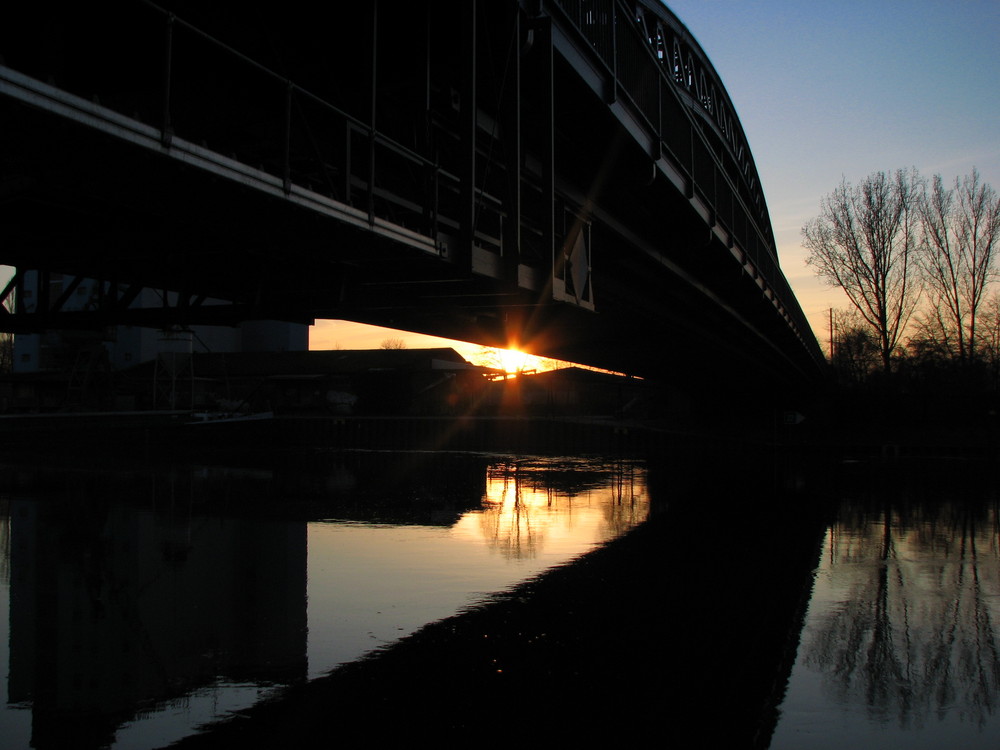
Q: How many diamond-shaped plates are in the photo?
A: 1